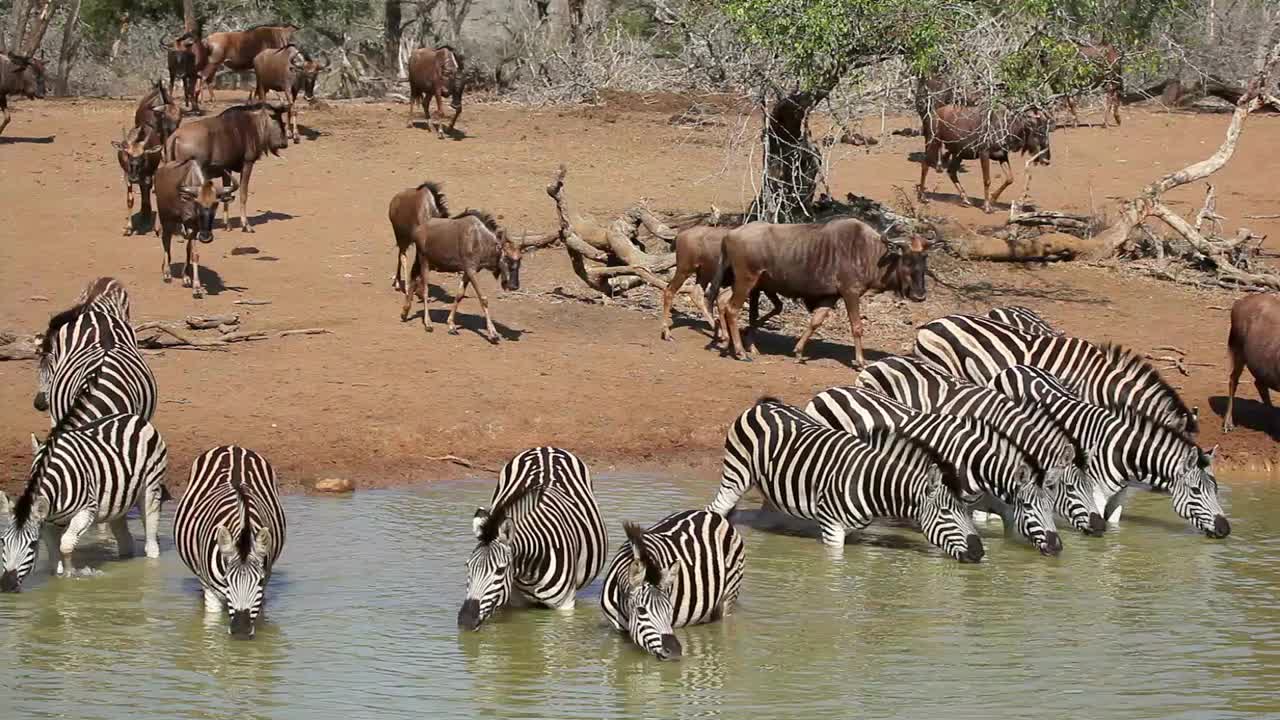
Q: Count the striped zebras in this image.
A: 12